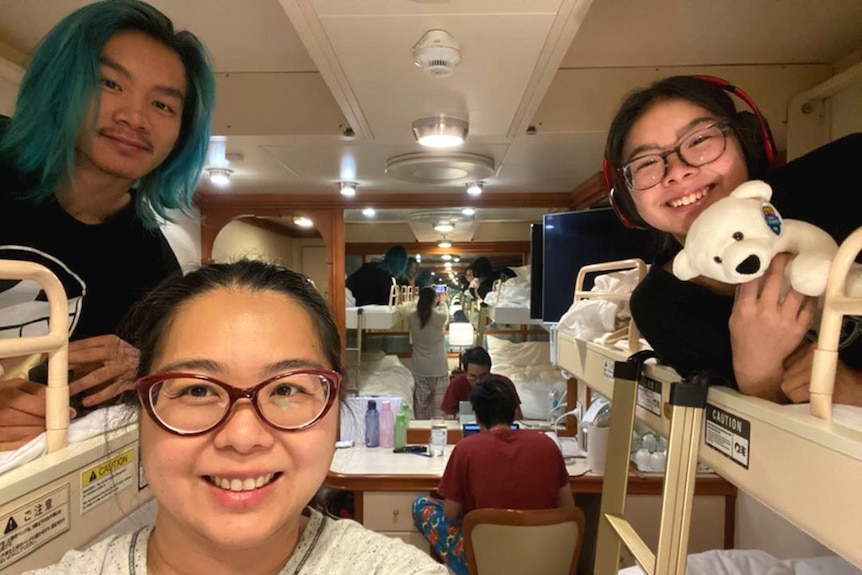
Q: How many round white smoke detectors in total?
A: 1